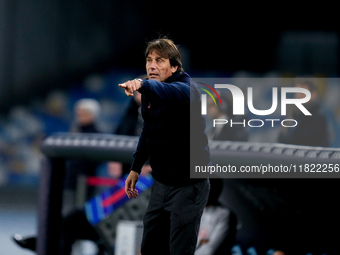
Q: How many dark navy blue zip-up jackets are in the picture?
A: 1